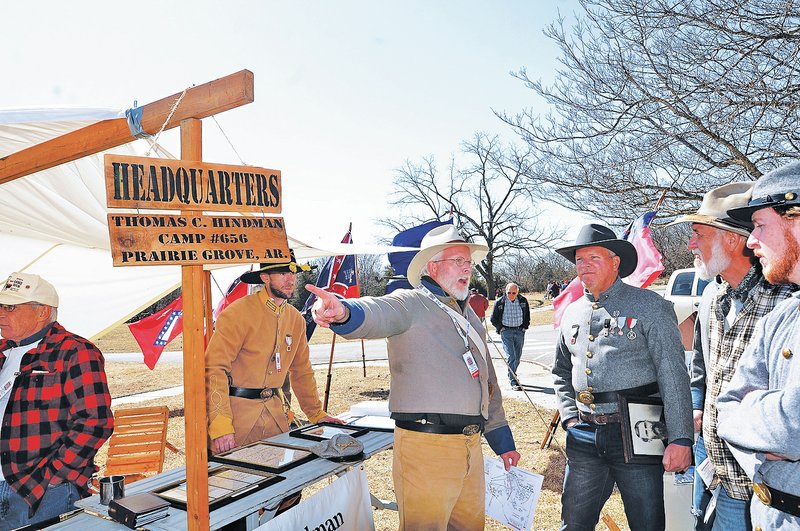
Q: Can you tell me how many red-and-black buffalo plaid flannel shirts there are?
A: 1